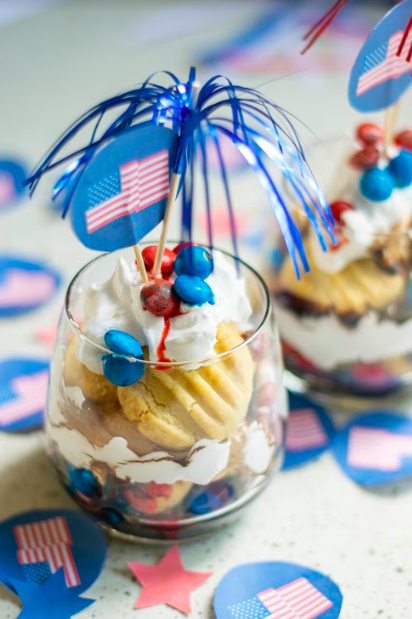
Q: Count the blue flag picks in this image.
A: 2